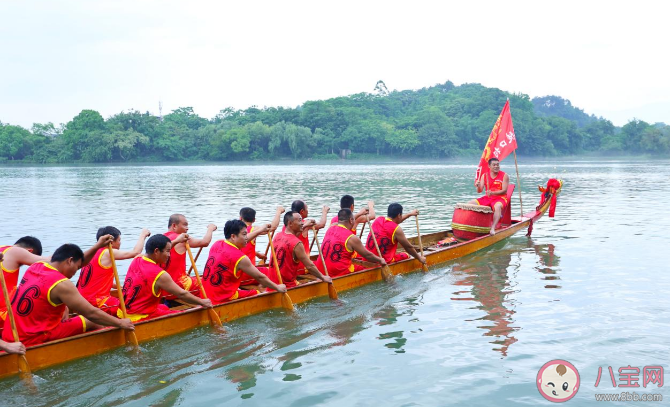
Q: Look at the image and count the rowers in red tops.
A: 12